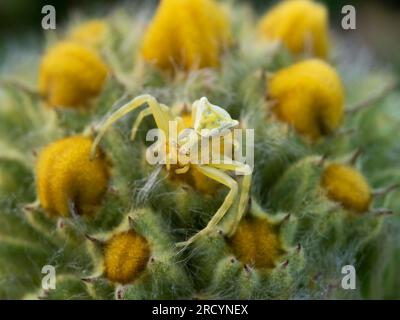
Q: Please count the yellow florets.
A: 10